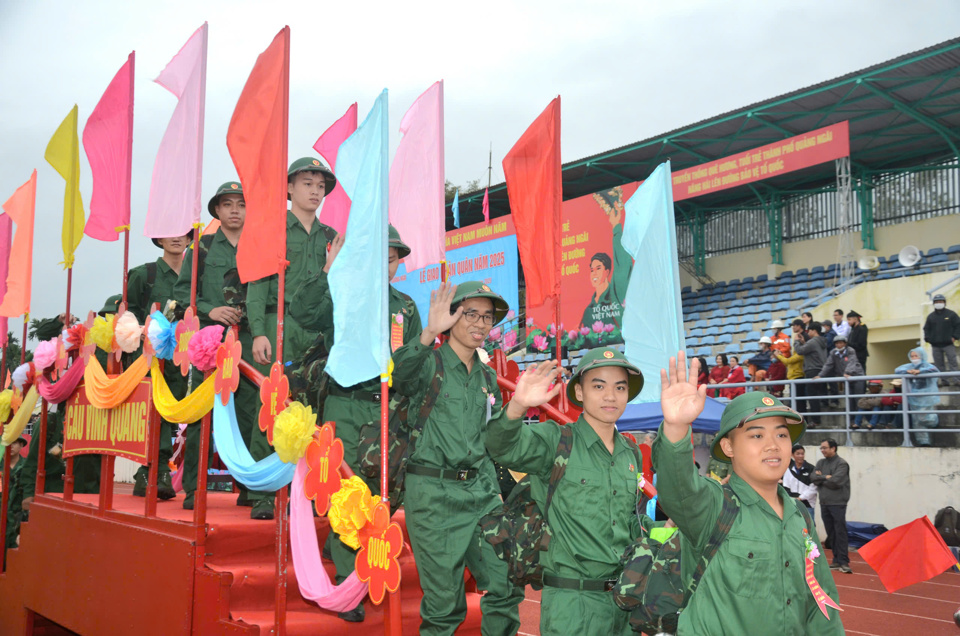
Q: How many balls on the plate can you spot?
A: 0